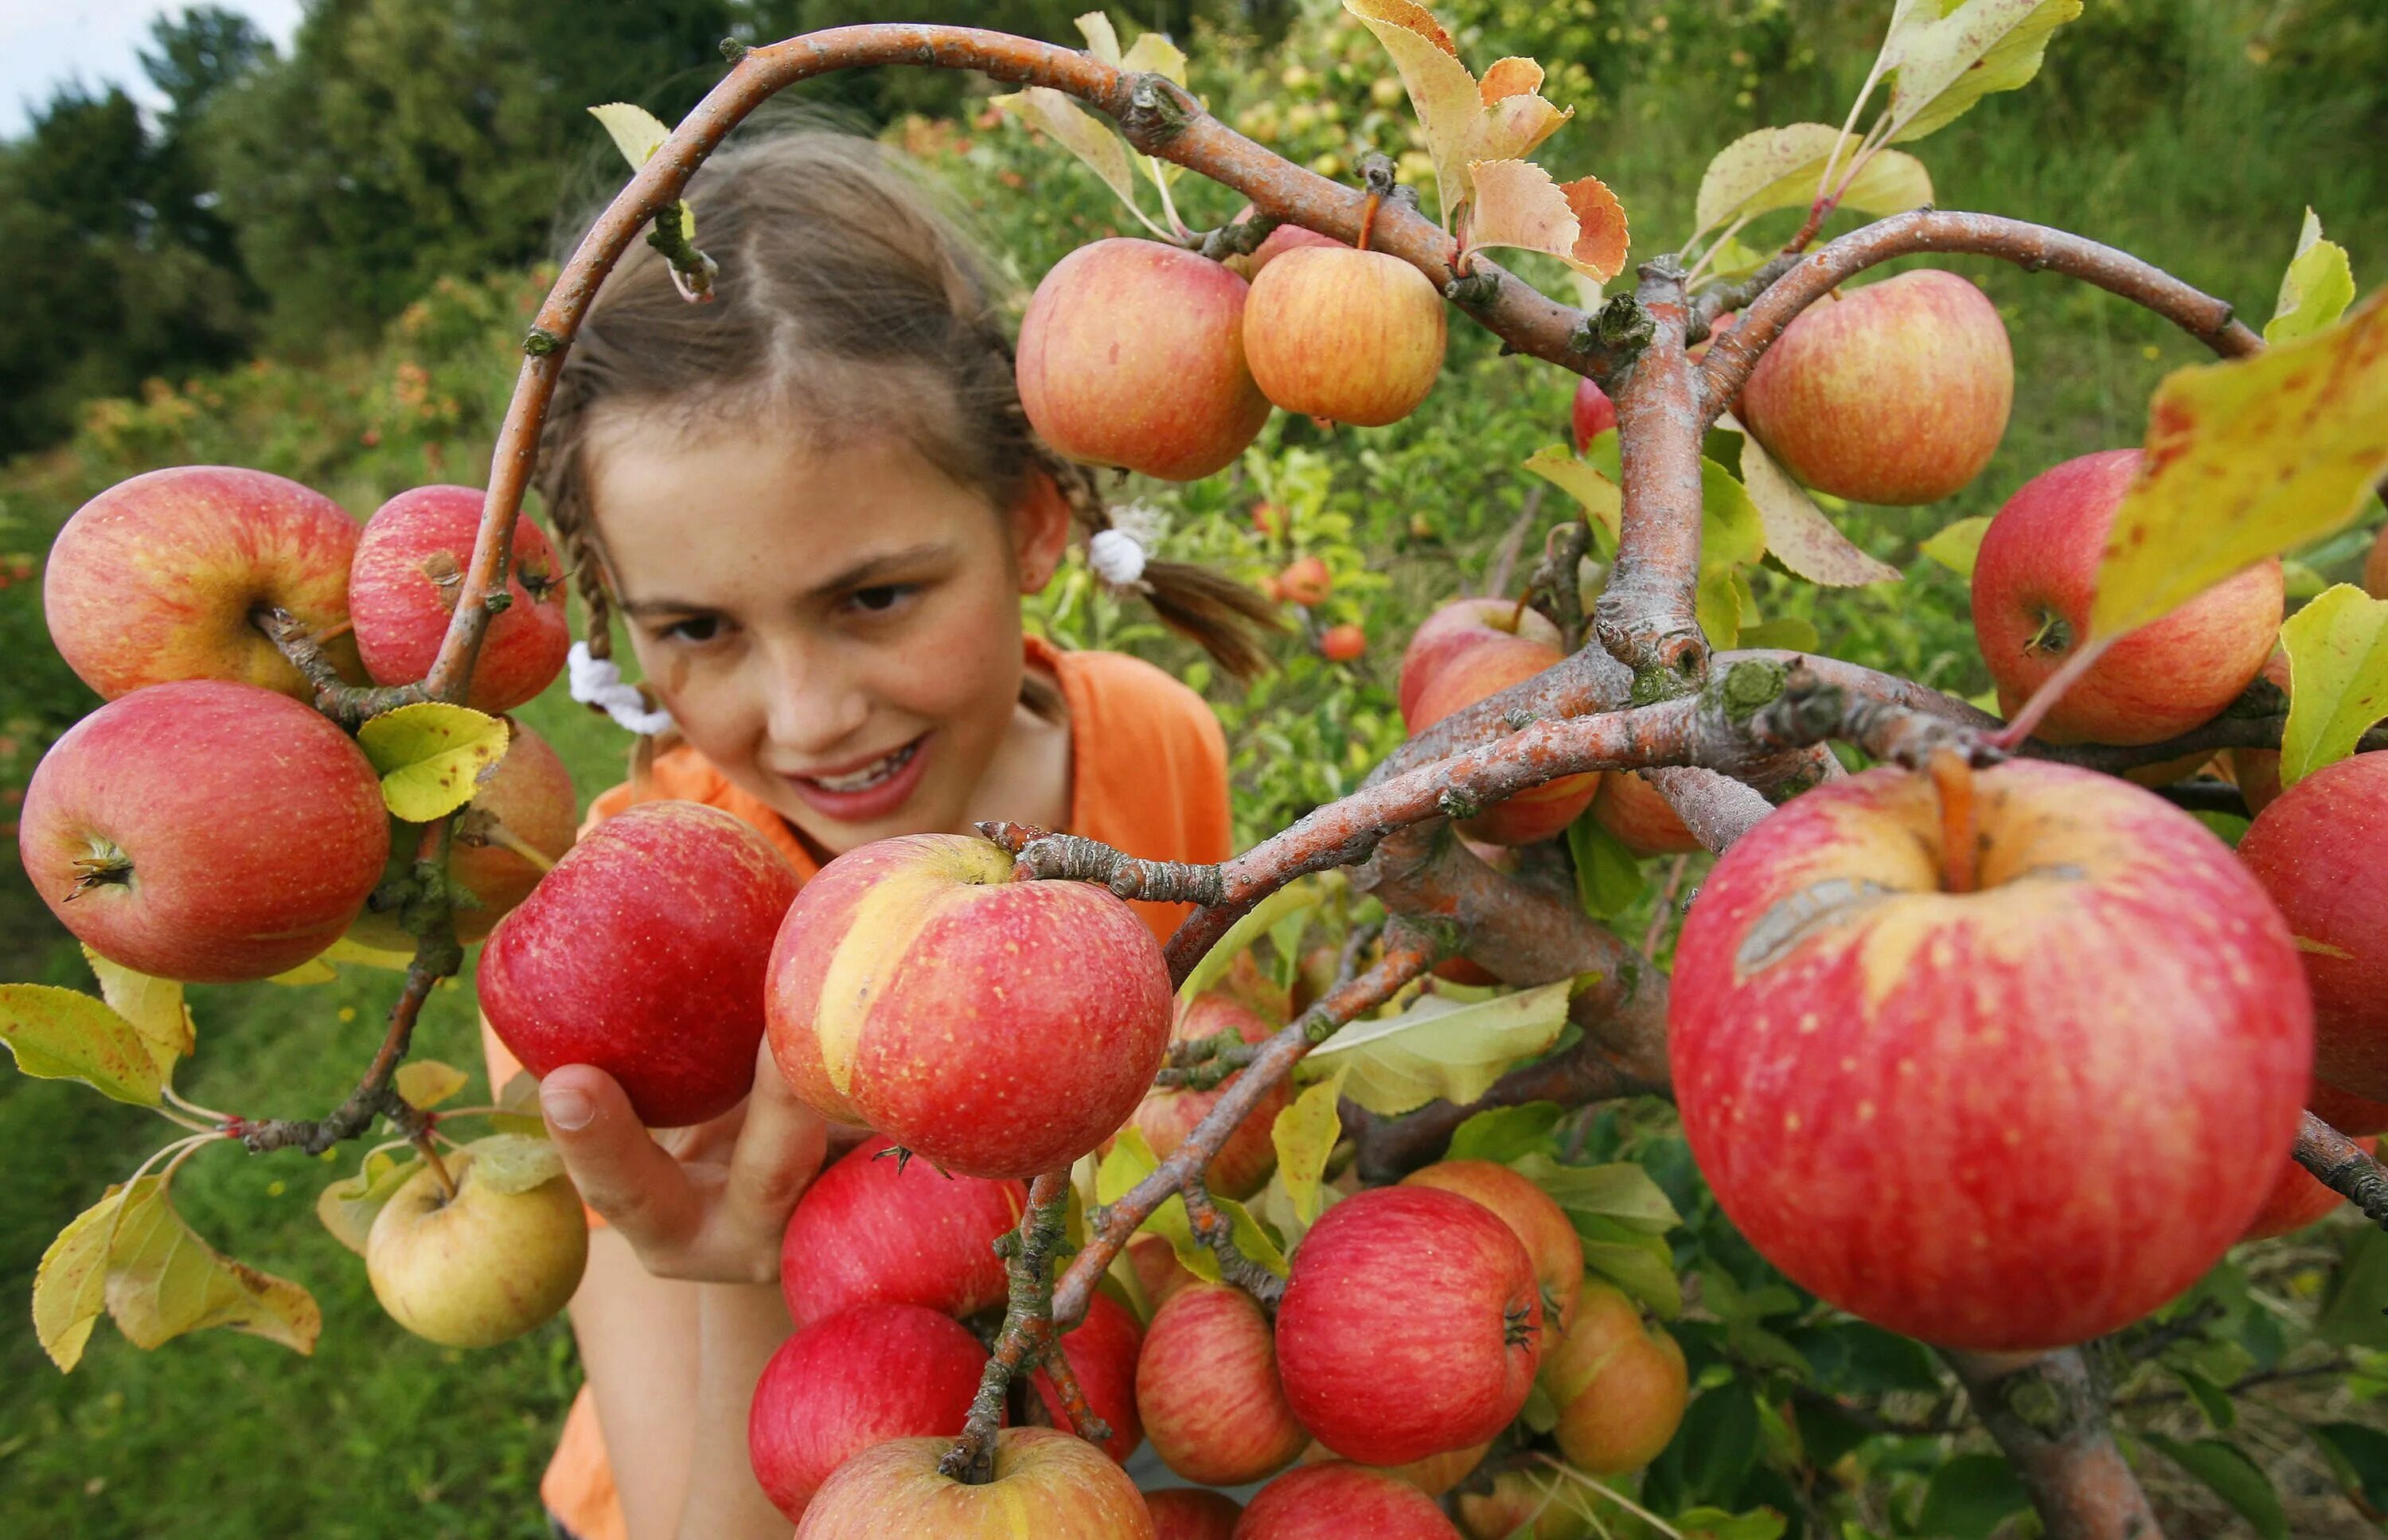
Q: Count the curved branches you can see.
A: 2